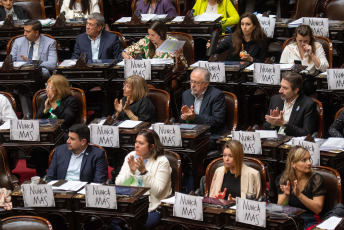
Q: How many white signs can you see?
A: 15